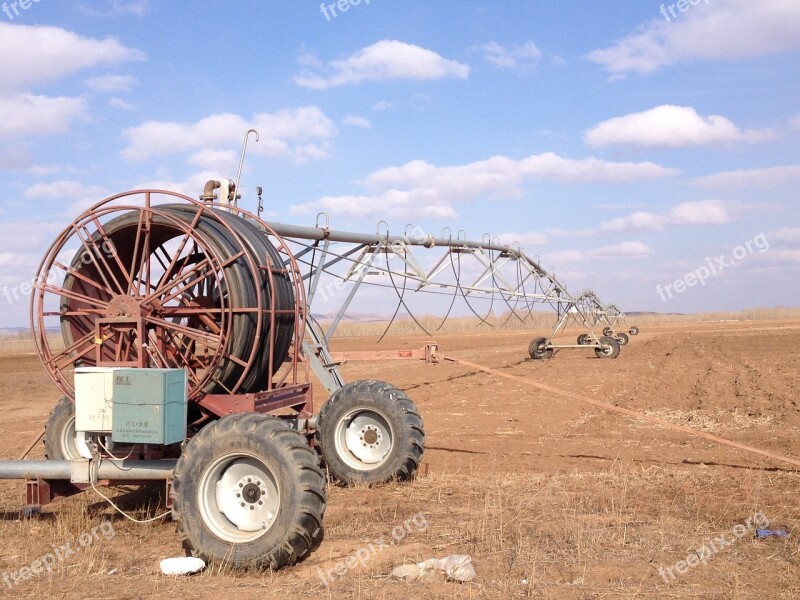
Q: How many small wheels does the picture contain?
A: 6